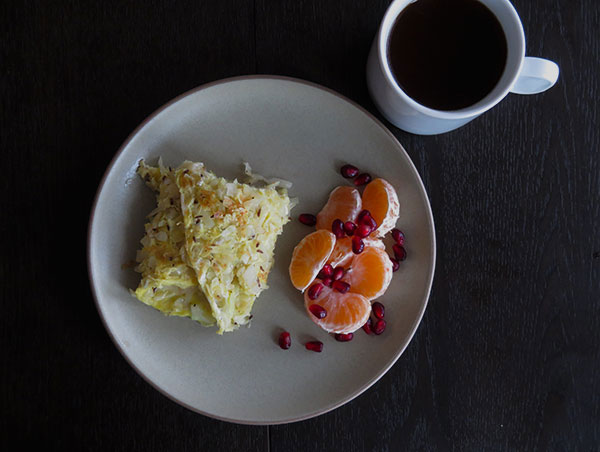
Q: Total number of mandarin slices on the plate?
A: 6